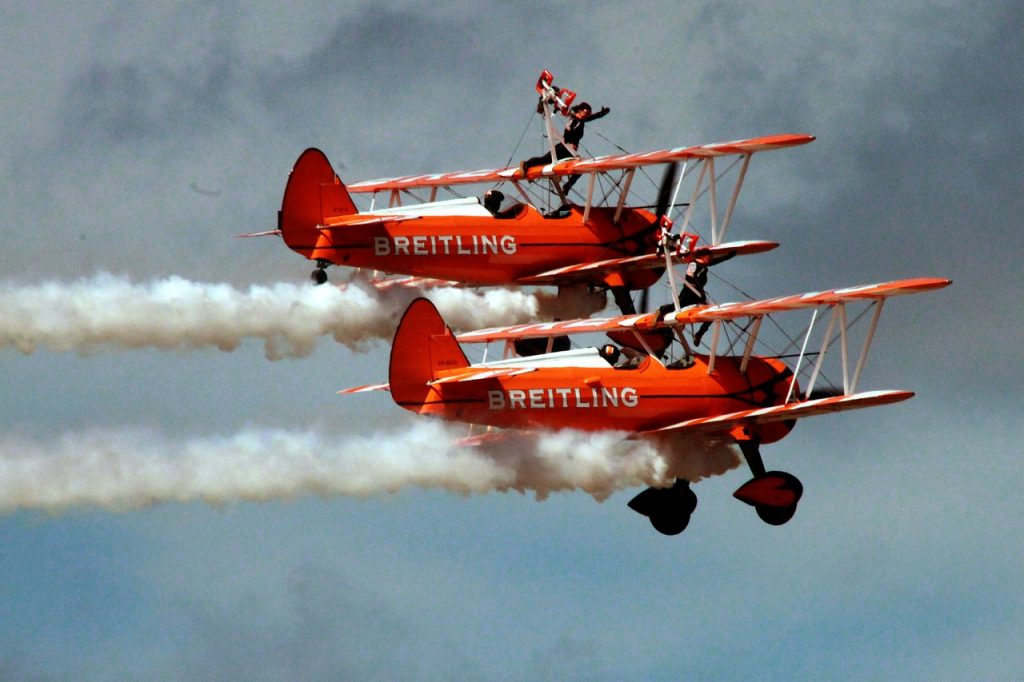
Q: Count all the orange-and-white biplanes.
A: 2